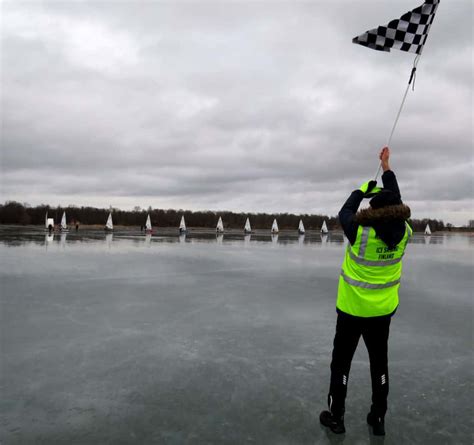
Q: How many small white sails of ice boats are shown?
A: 11